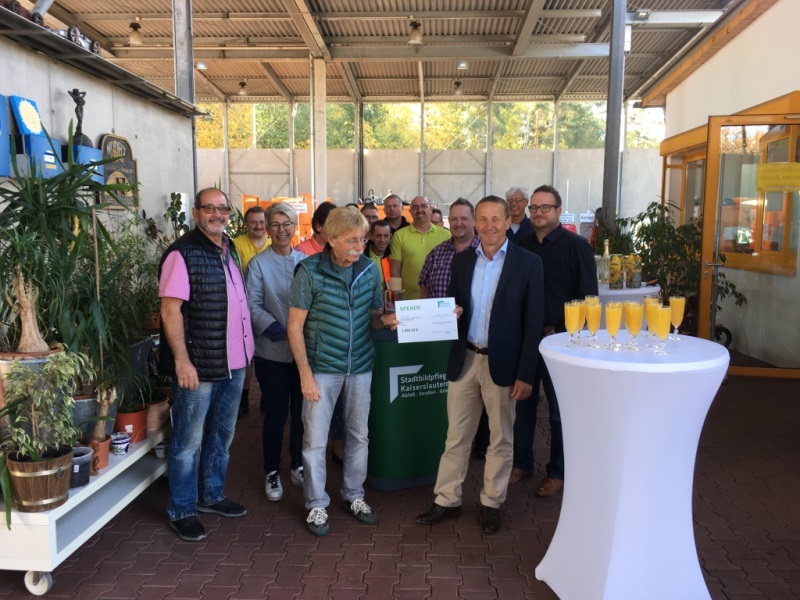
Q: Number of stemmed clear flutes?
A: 12